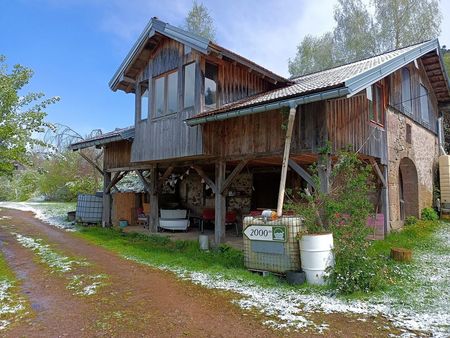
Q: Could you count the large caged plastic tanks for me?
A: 2